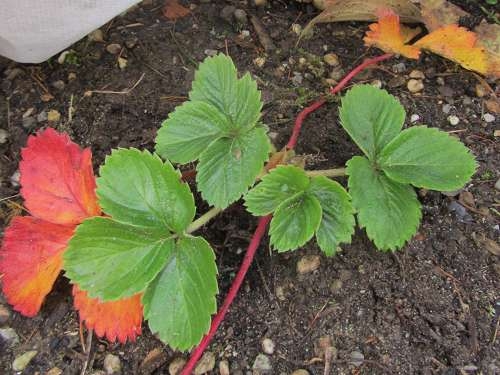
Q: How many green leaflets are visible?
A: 12